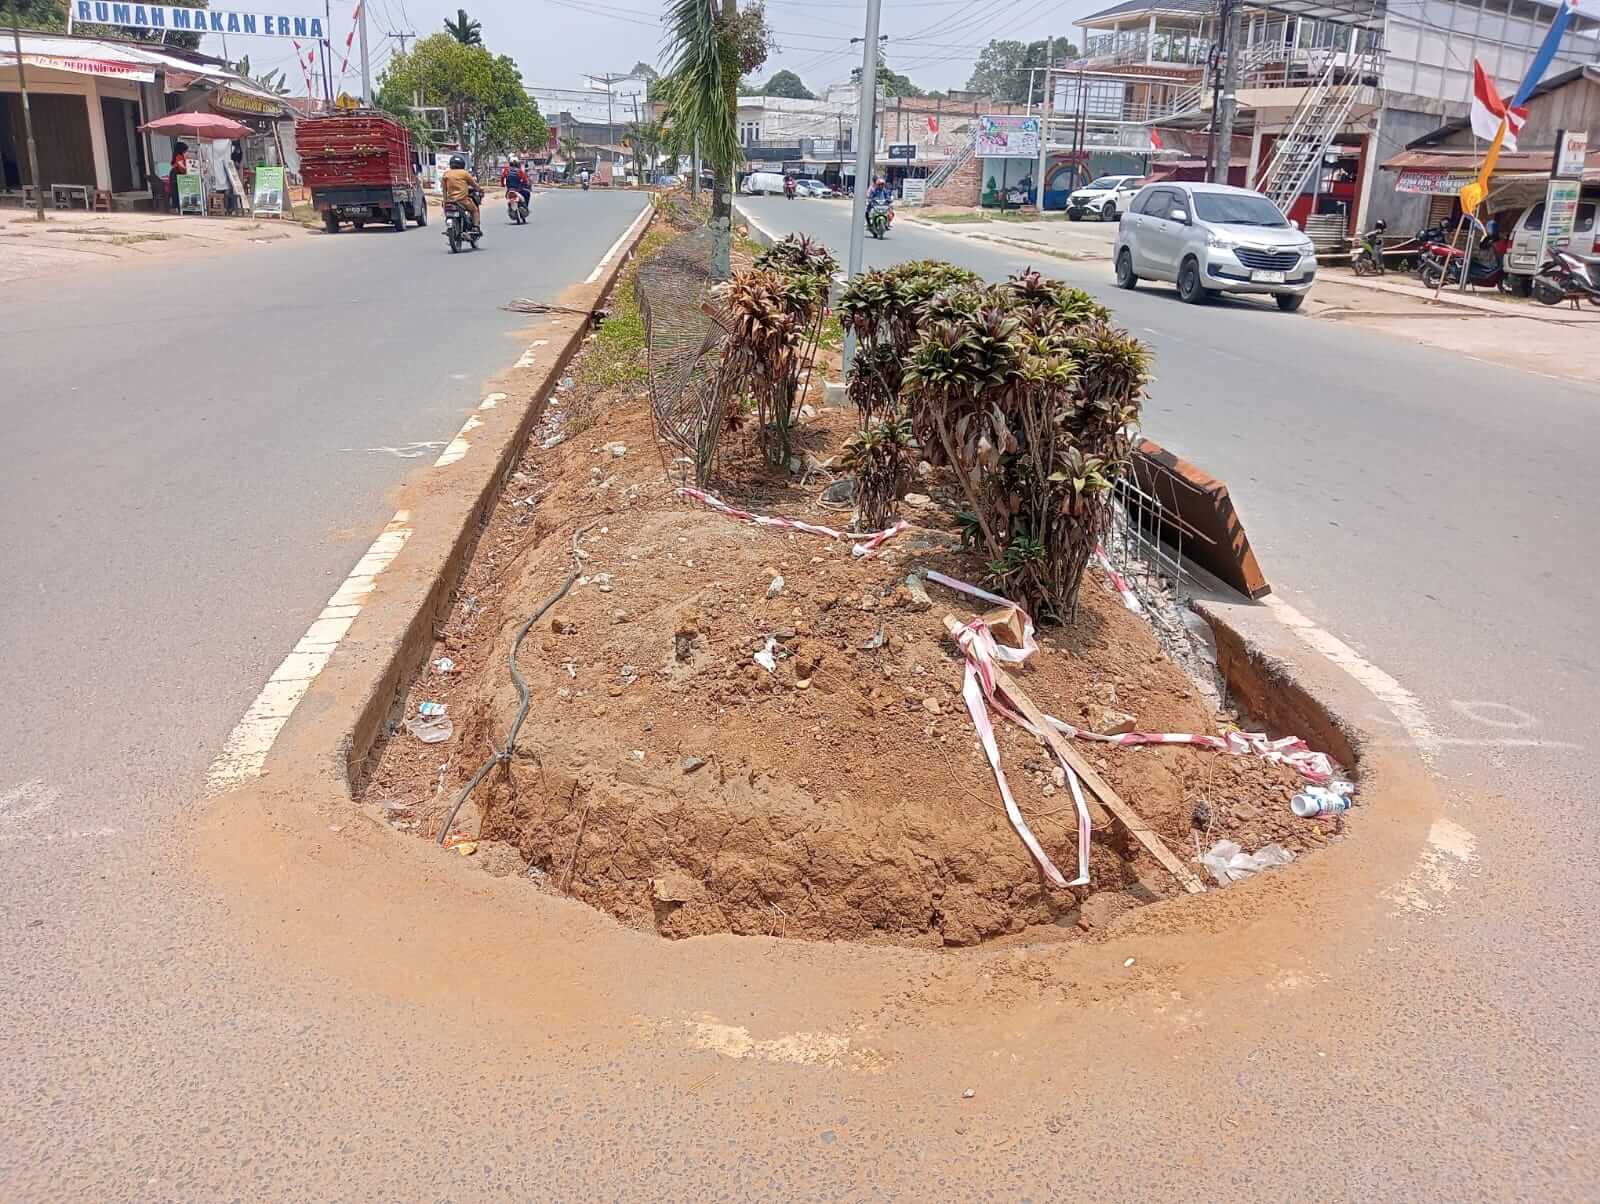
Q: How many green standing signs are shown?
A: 2